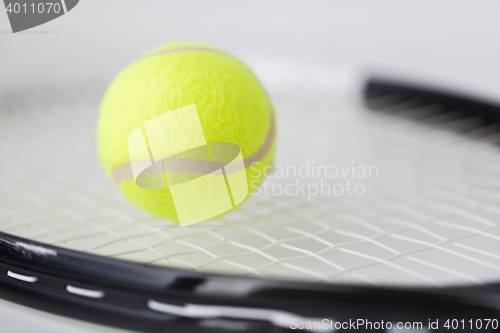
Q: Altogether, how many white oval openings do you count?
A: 2